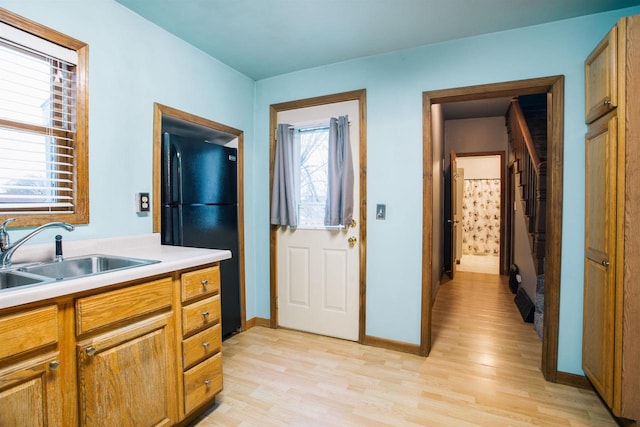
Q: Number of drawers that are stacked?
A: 4